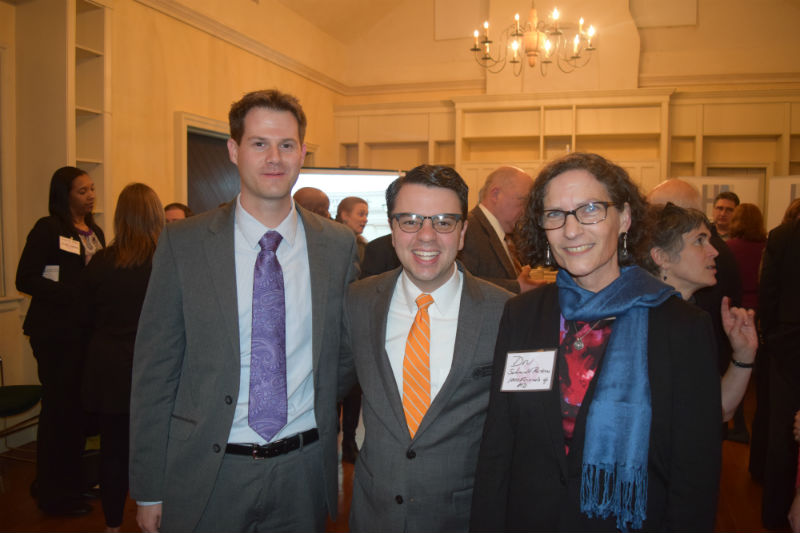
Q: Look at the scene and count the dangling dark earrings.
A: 1